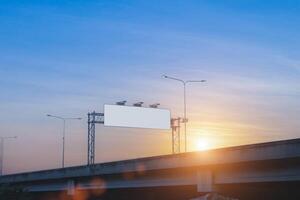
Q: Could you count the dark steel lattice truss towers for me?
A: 2